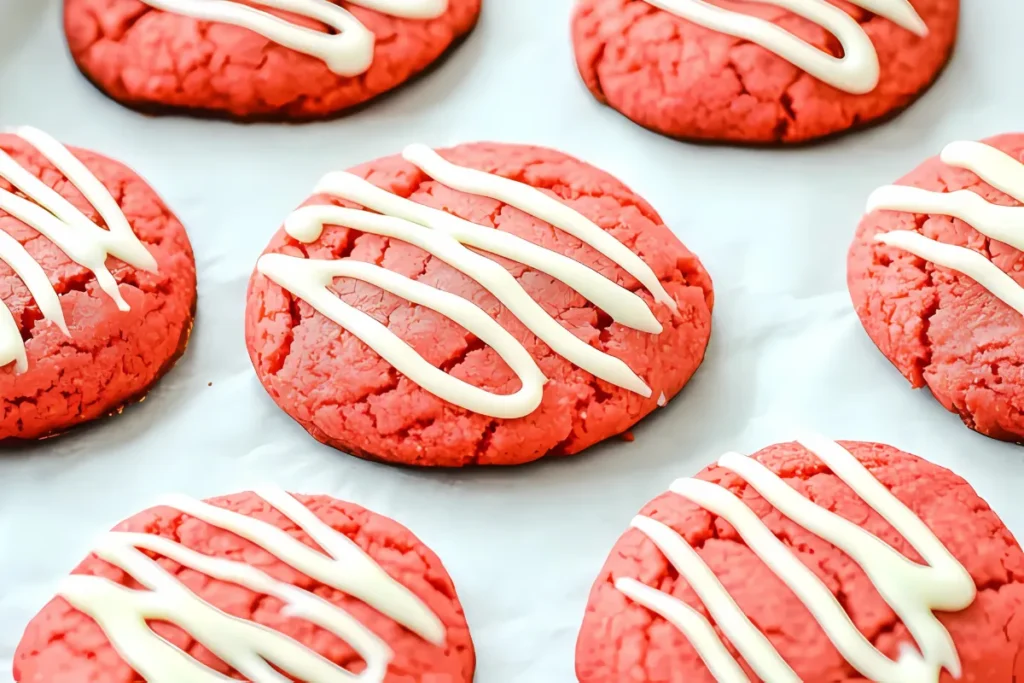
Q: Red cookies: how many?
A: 7